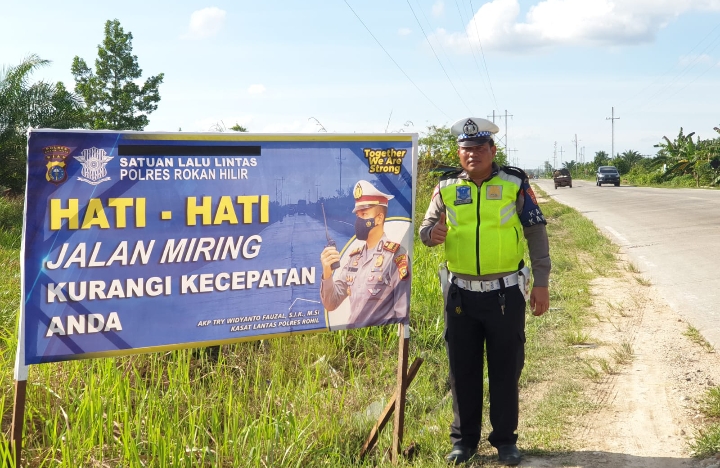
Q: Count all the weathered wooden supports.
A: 3